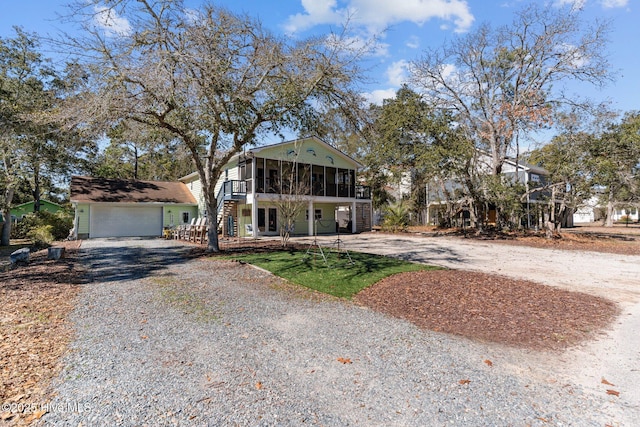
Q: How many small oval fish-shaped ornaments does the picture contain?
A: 3